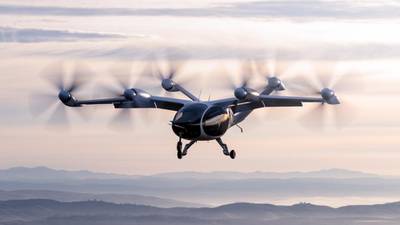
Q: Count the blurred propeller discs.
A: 6